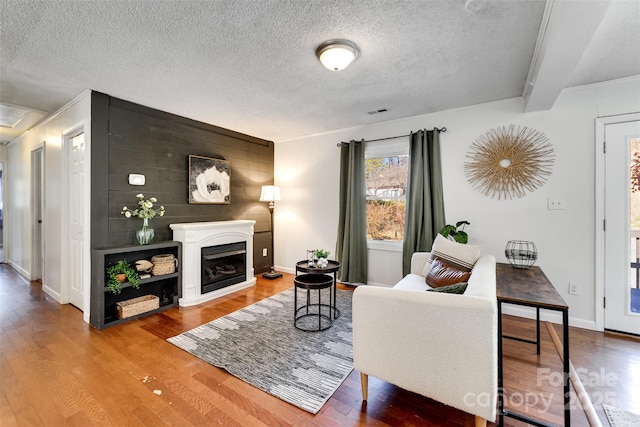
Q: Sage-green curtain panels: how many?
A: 2